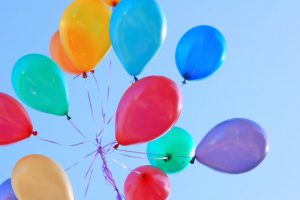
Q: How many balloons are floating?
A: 13